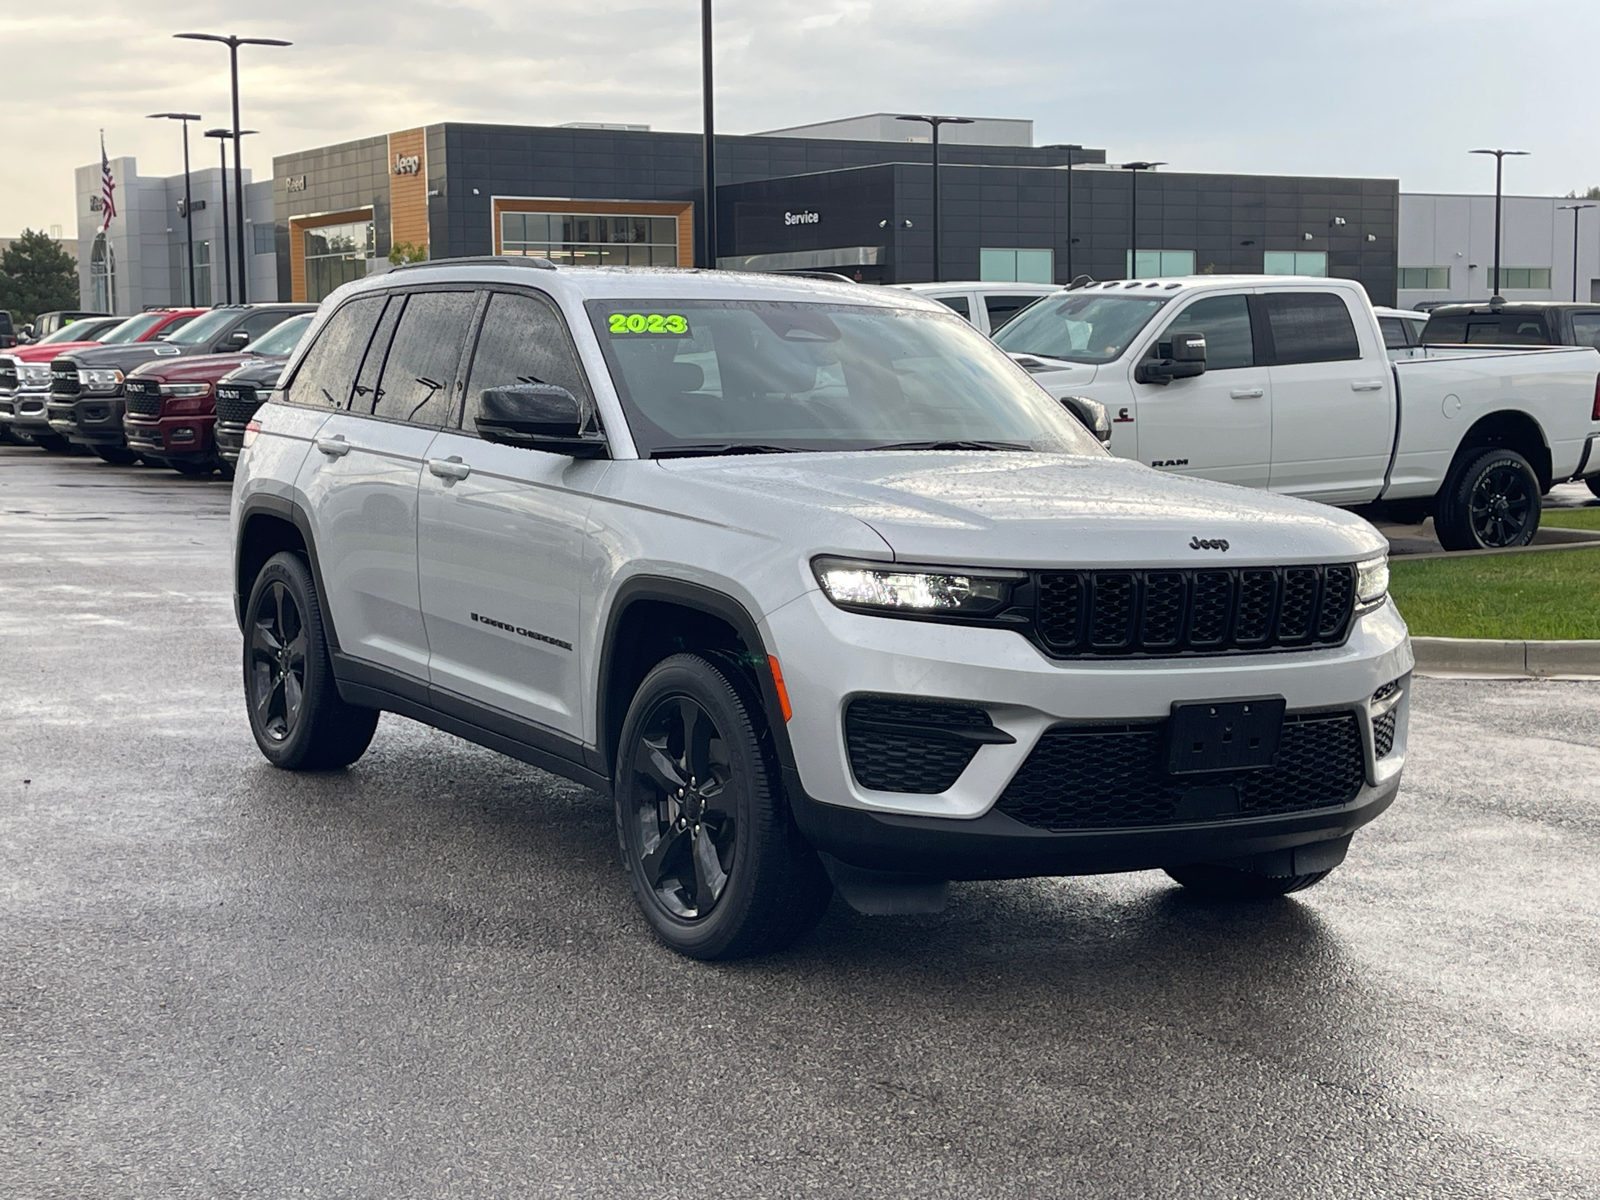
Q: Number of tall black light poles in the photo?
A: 9